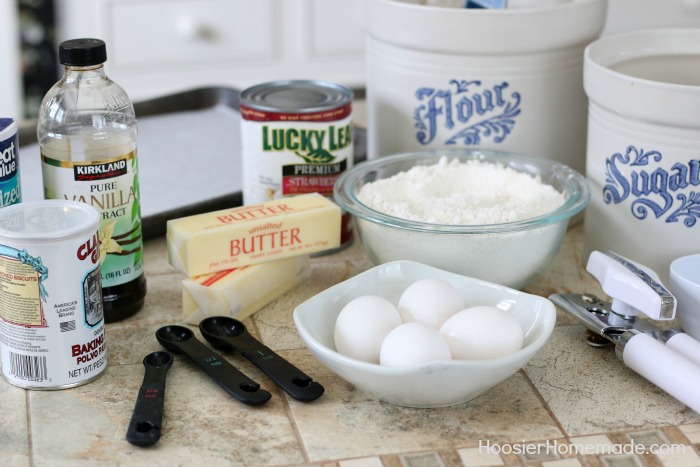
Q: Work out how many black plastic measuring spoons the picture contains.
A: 3